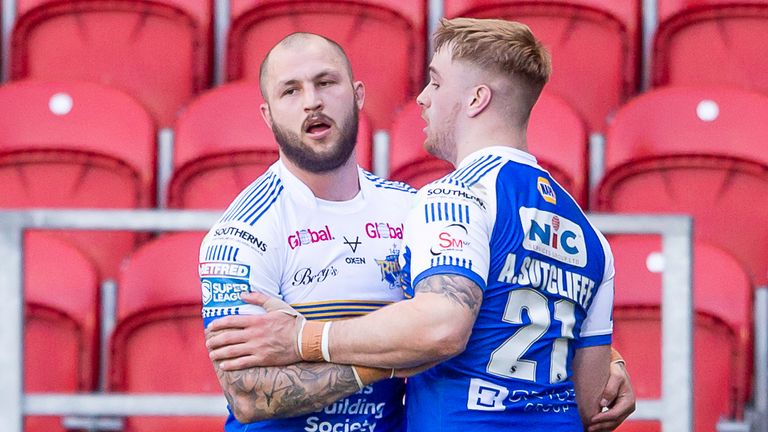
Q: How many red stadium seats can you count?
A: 11